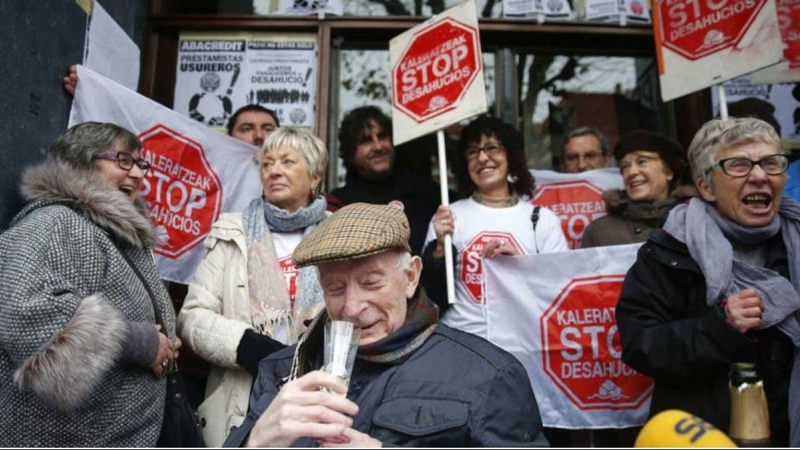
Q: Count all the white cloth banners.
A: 3